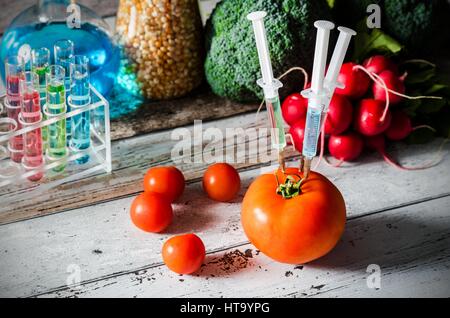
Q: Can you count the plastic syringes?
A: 3